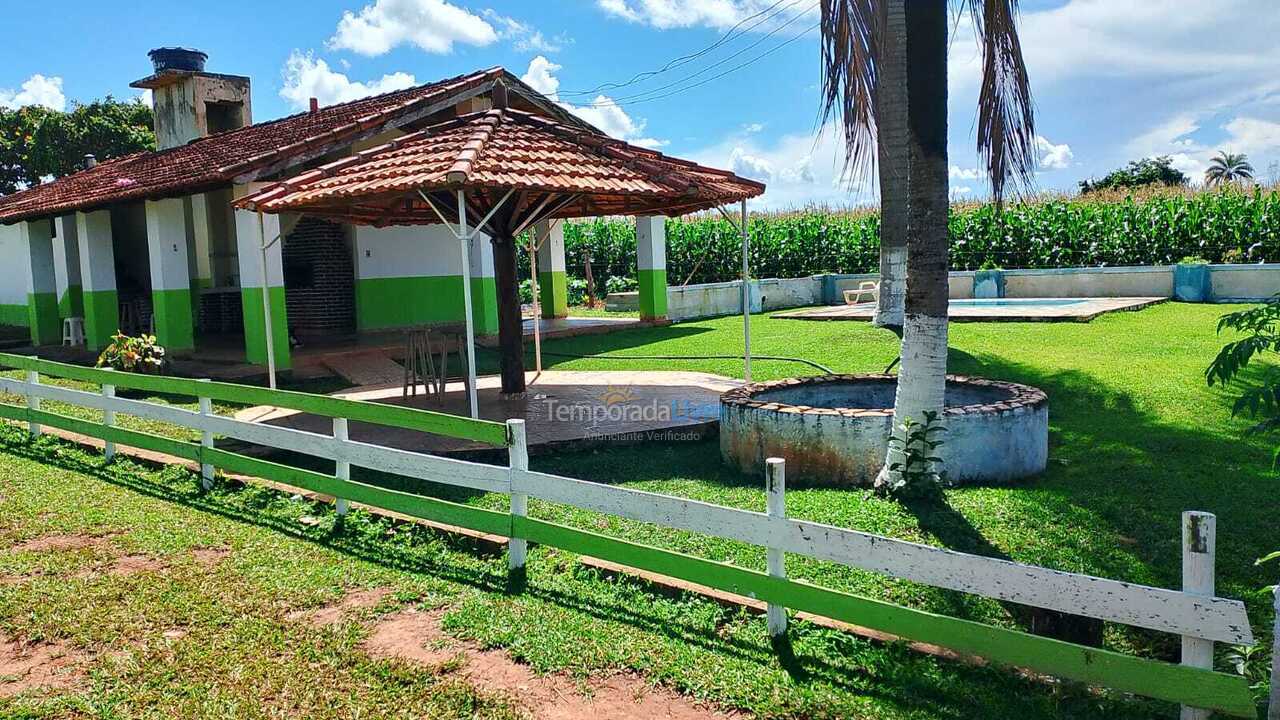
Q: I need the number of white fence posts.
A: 7